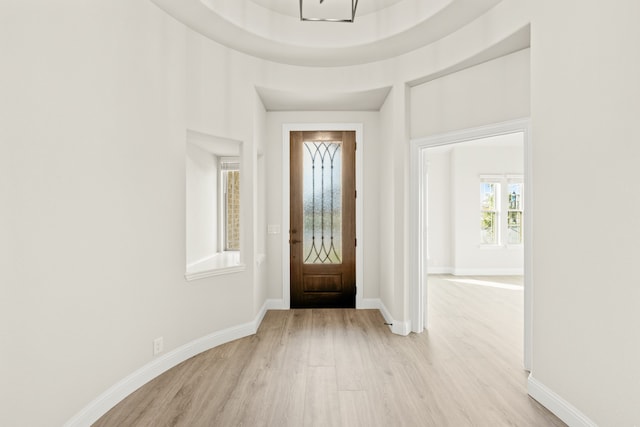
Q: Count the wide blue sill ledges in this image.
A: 0